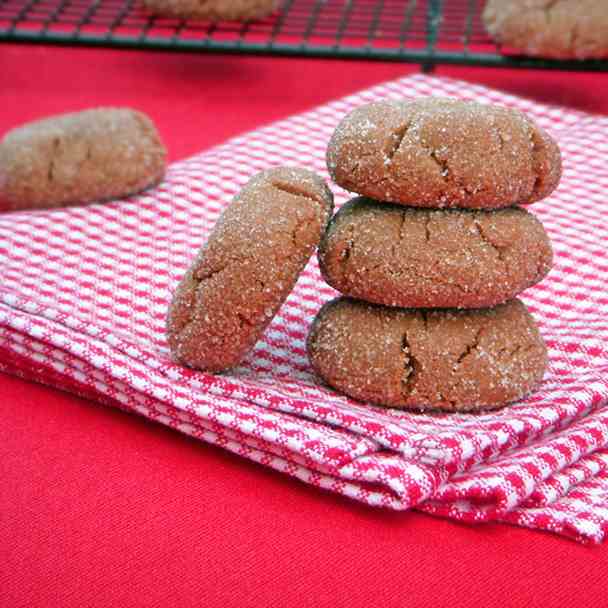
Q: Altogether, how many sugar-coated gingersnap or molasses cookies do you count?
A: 7